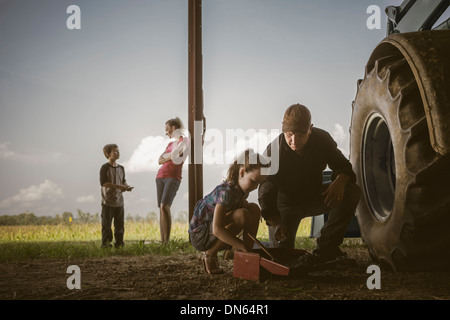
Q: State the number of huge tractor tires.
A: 1